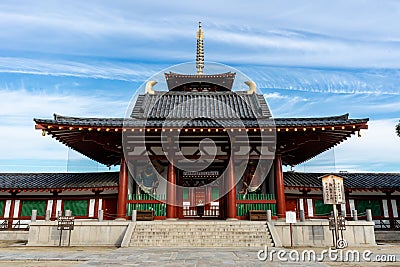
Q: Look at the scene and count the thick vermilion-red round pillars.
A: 4